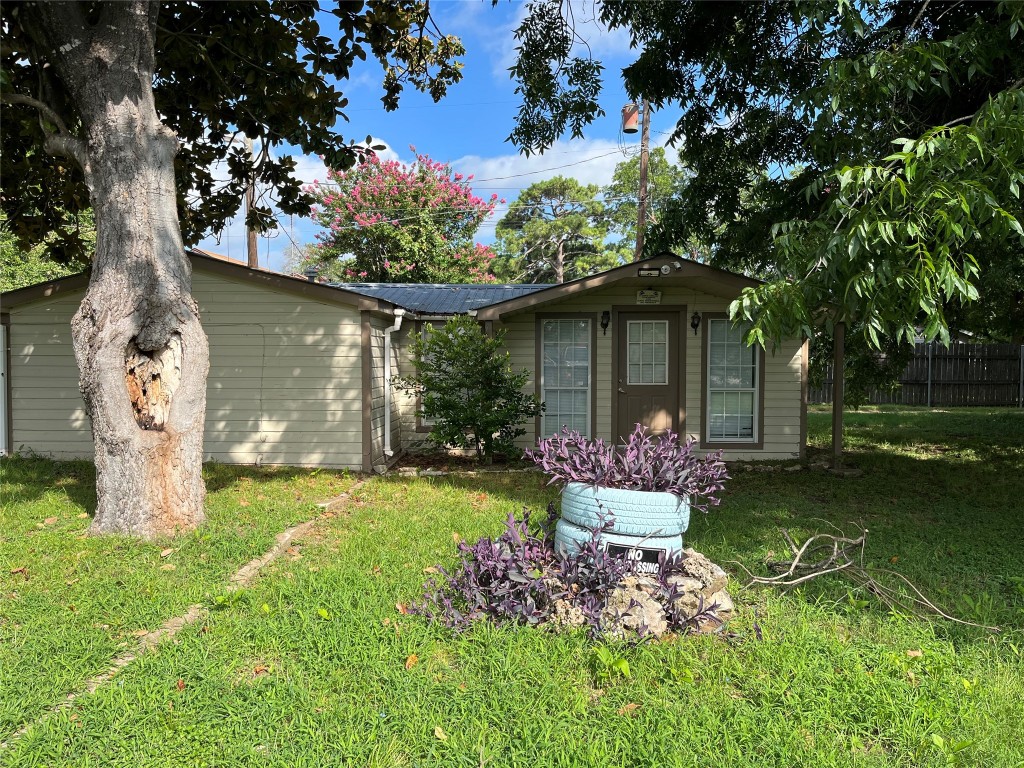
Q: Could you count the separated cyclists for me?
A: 0